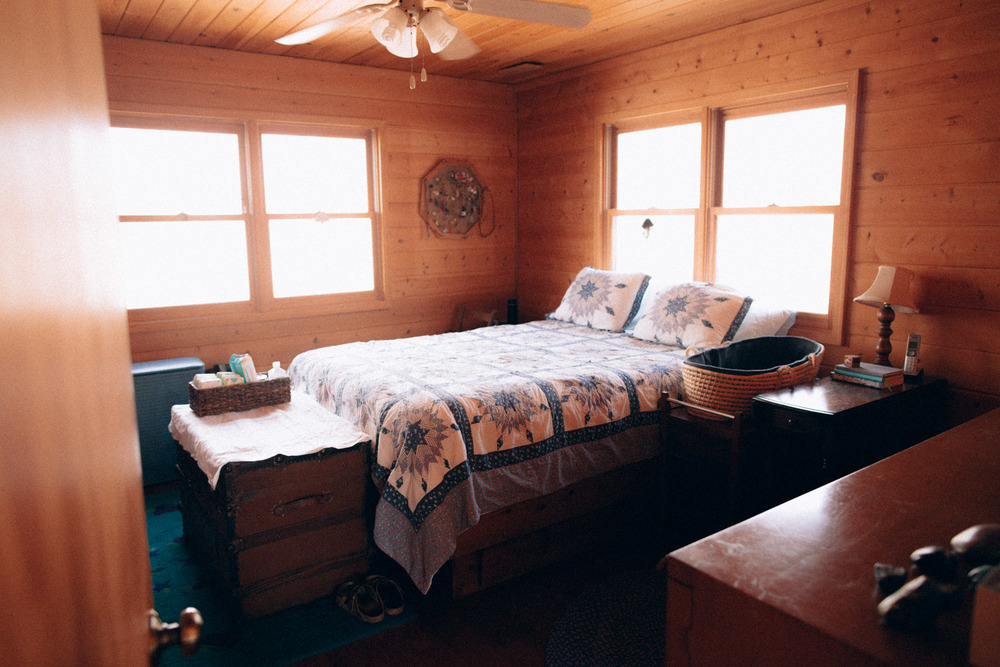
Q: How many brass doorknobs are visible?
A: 1